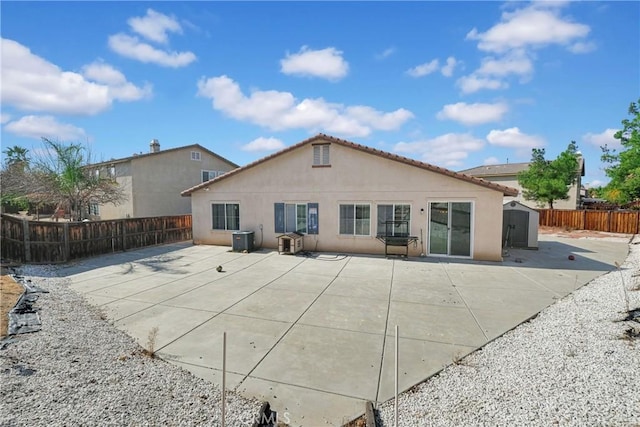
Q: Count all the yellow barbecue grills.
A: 0